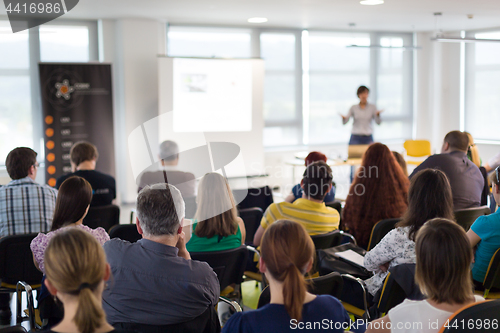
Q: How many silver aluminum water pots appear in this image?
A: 0